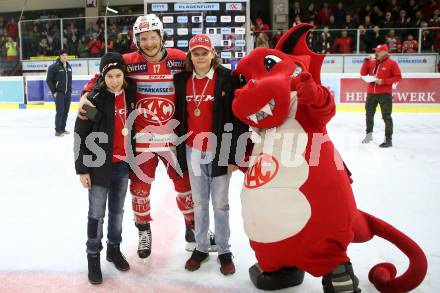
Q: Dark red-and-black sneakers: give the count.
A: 2